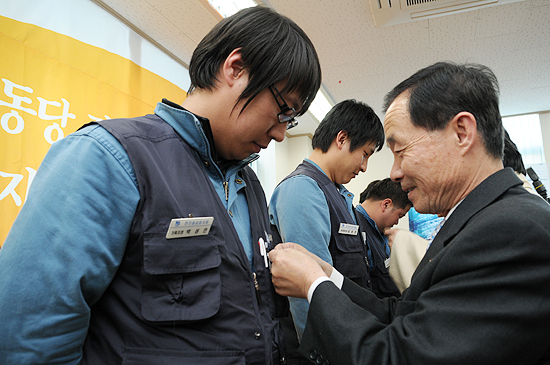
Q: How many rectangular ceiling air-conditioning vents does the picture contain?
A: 1